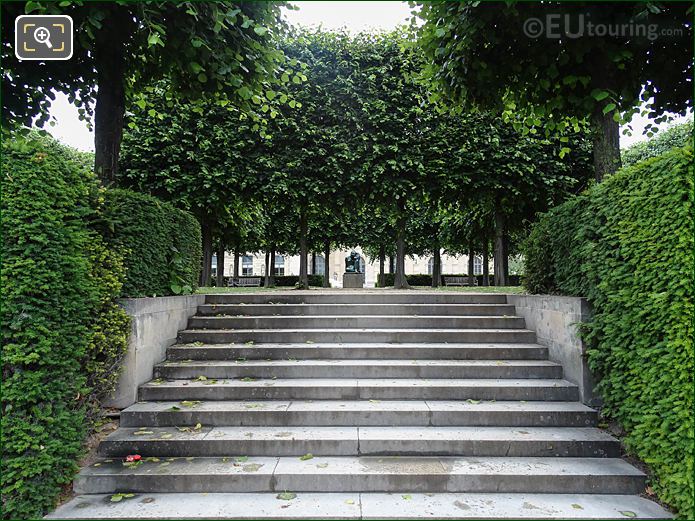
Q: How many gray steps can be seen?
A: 11